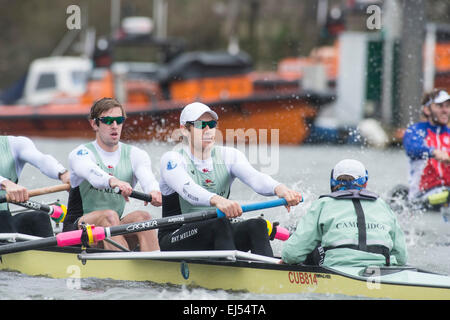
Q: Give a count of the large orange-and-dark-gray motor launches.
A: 2